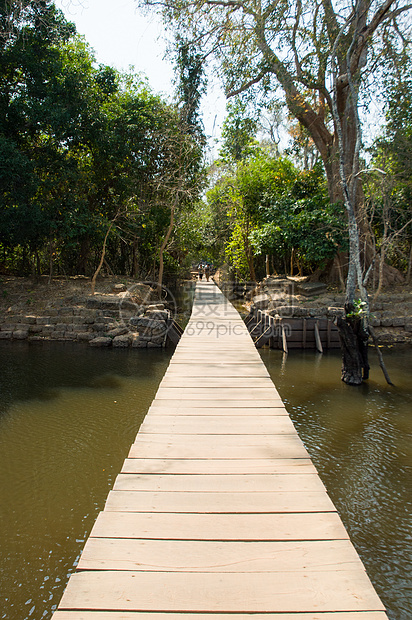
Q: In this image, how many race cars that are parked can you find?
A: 0